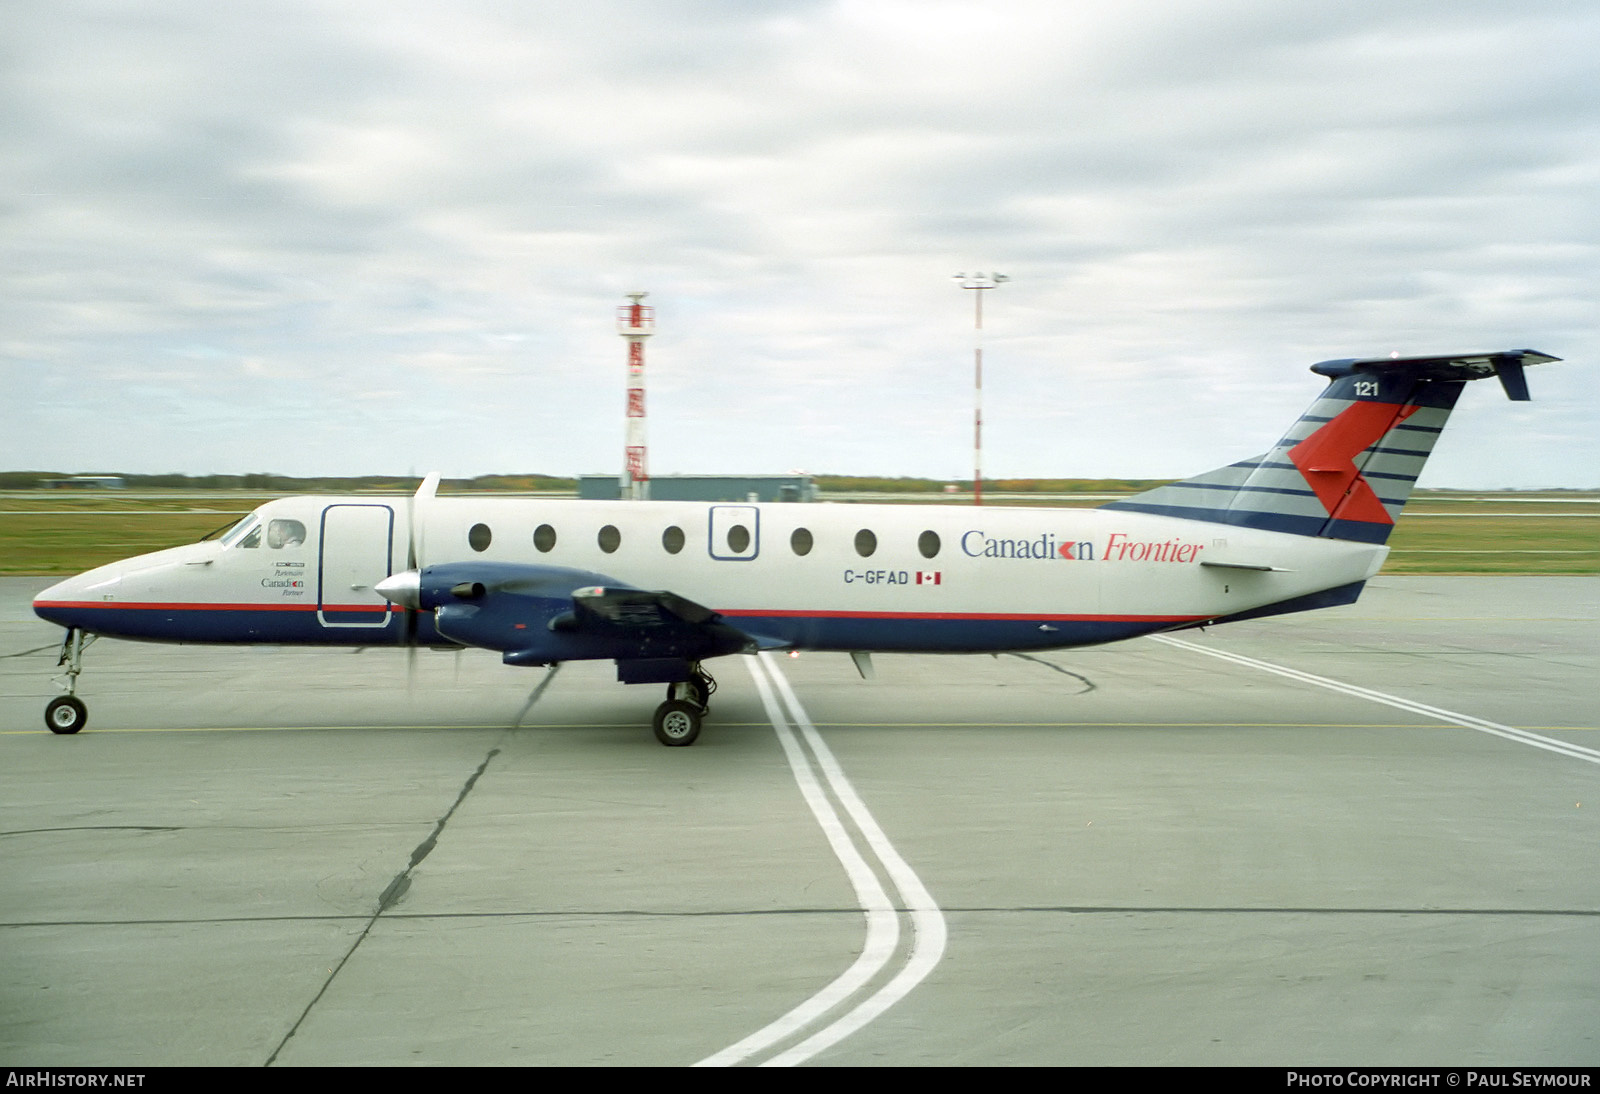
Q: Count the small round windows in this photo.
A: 8